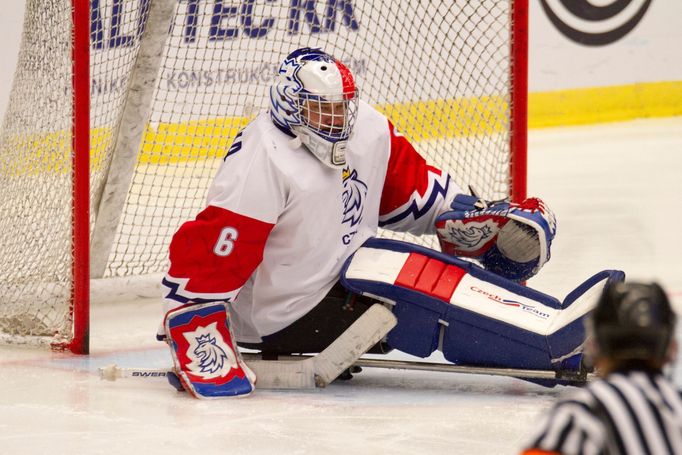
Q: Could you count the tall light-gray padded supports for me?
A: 1